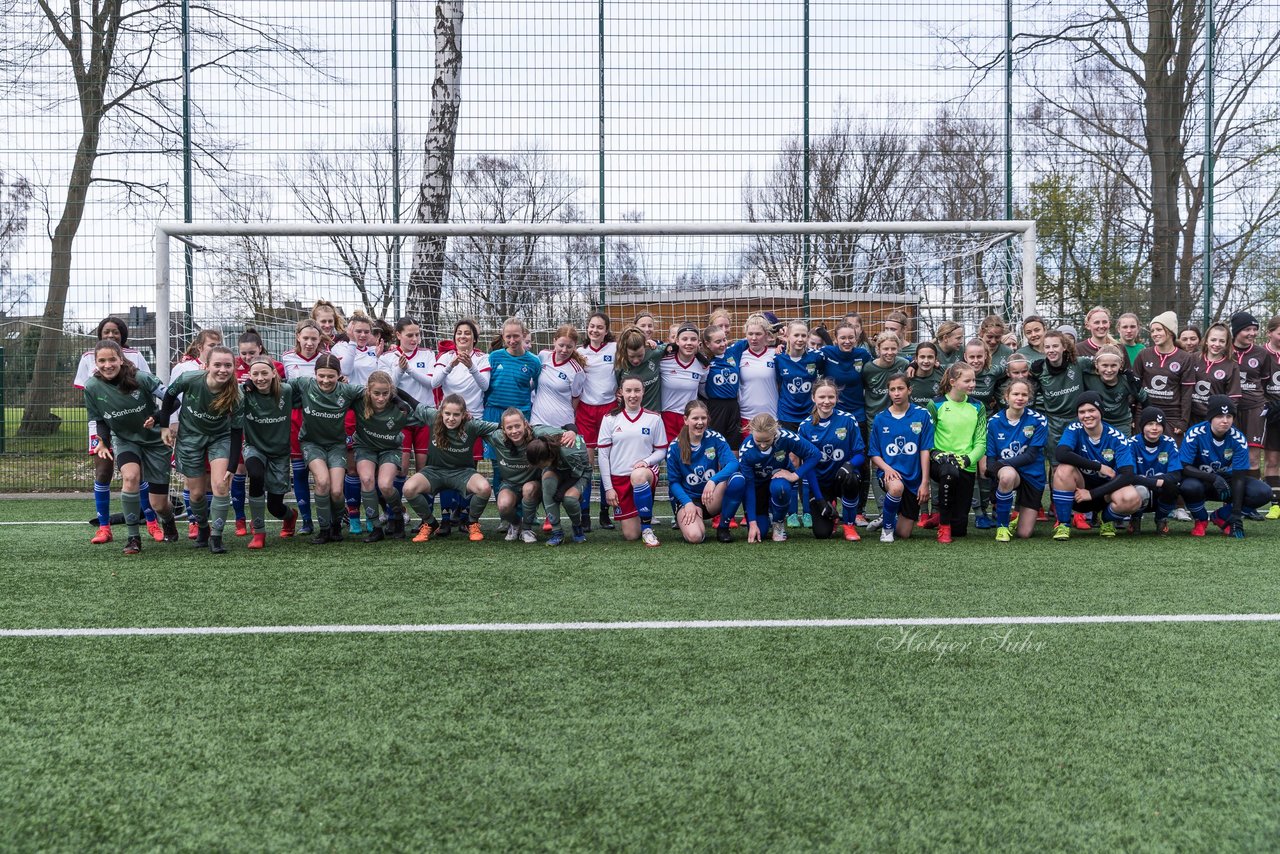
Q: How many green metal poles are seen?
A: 6